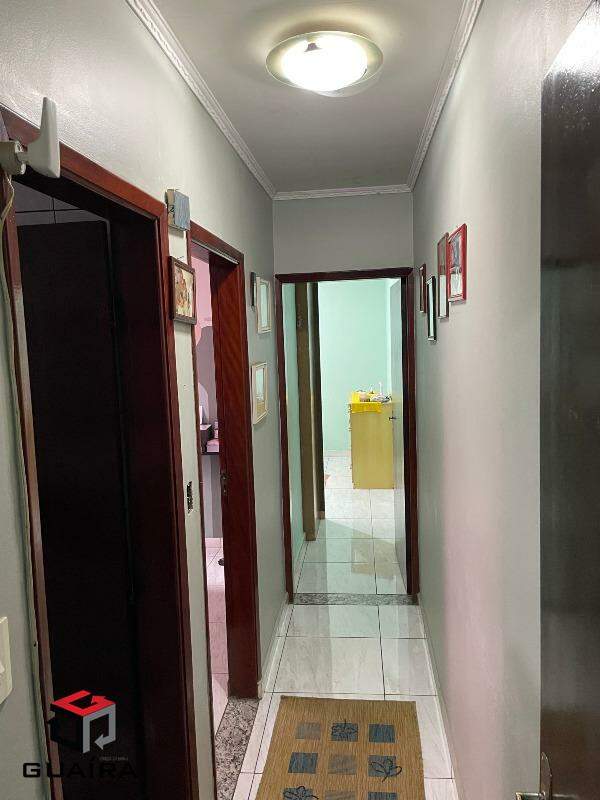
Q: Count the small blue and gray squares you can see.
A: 9